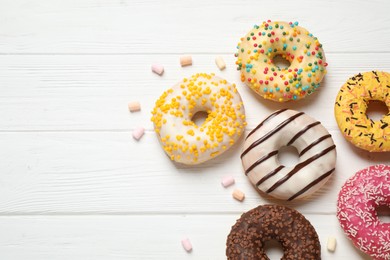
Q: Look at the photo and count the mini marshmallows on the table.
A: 9